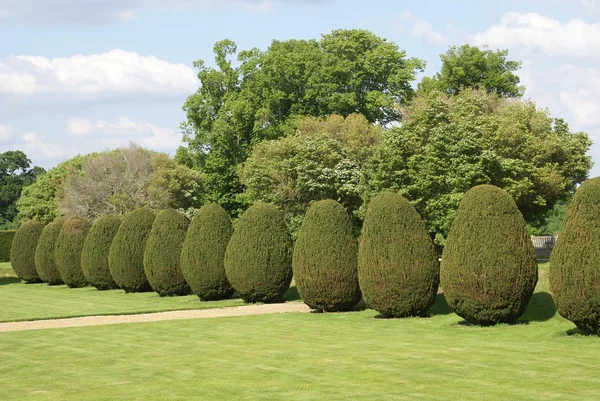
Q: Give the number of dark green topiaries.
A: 12